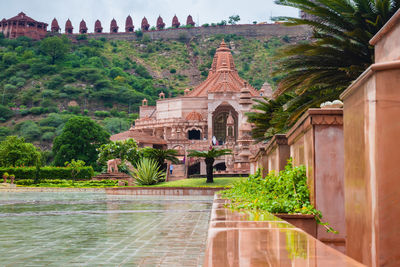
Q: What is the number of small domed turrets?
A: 10